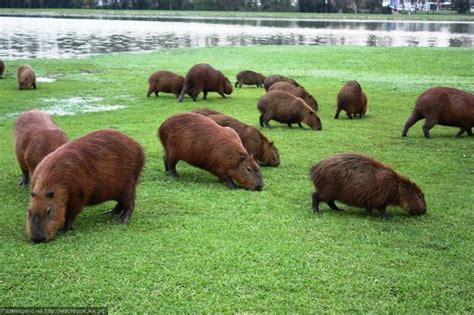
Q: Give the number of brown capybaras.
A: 15